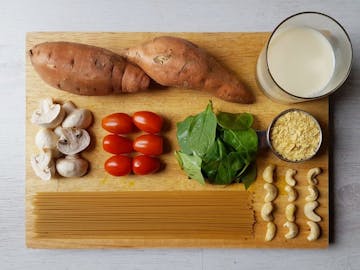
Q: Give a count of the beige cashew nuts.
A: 12